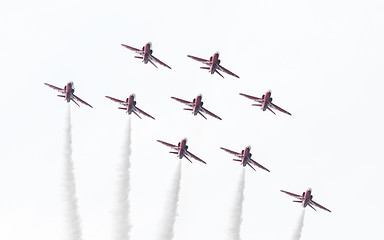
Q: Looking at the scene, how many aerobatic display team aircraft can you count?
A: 9